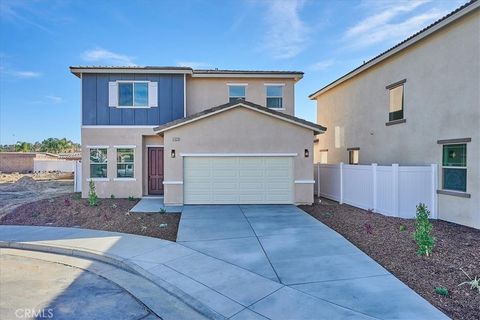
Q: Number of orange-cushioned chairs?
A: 0